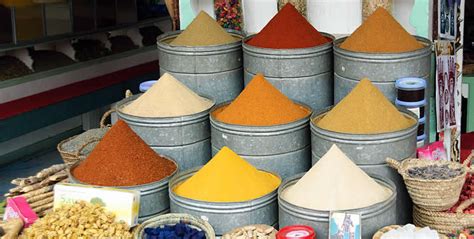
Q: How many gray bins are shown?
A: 9